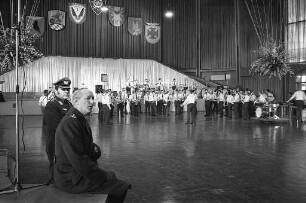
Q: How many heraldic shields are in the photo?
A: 7